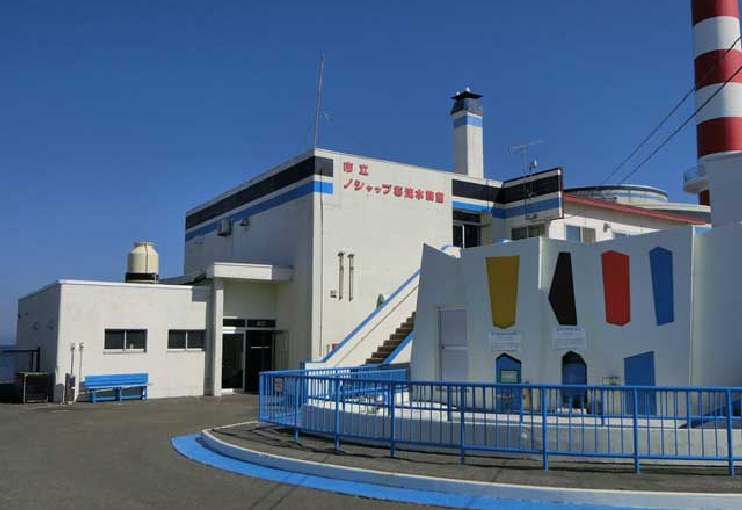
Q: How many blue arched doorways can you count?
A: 2